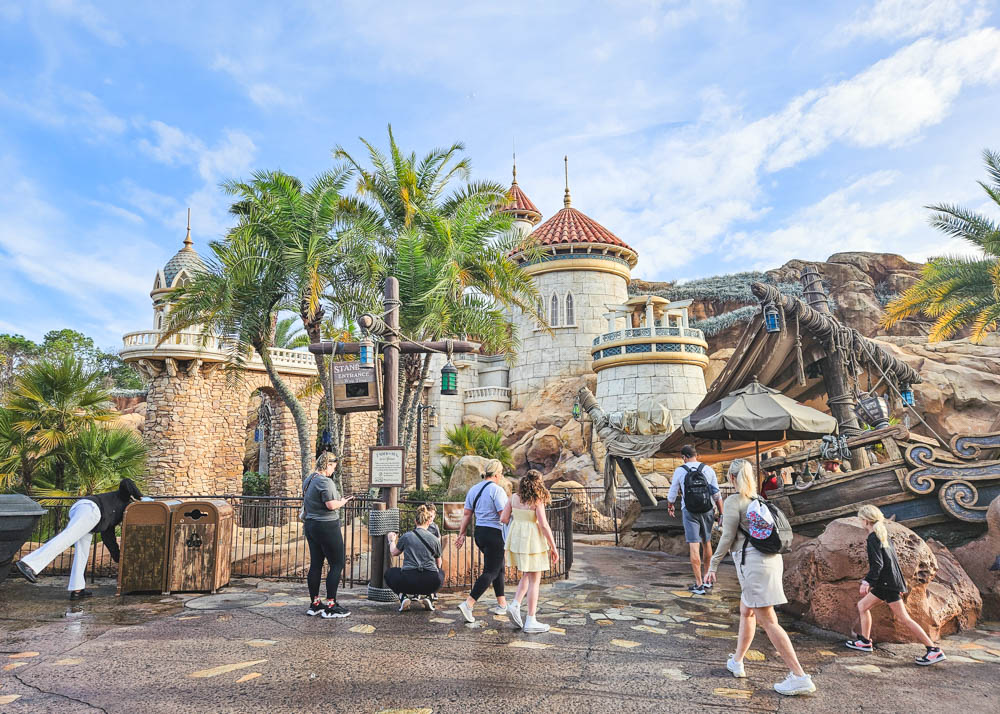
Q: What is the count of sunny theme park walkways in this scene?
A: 1